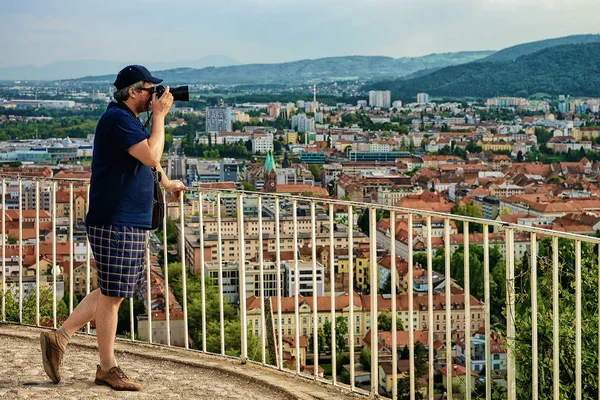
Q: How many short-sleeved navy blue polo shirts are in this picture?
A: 1